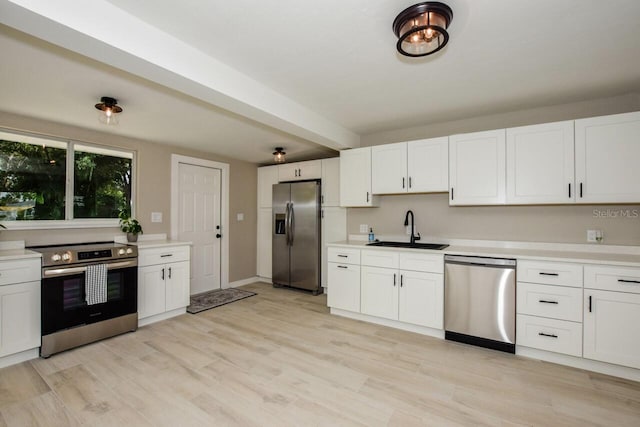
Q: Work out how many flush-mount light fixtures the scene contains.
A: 3